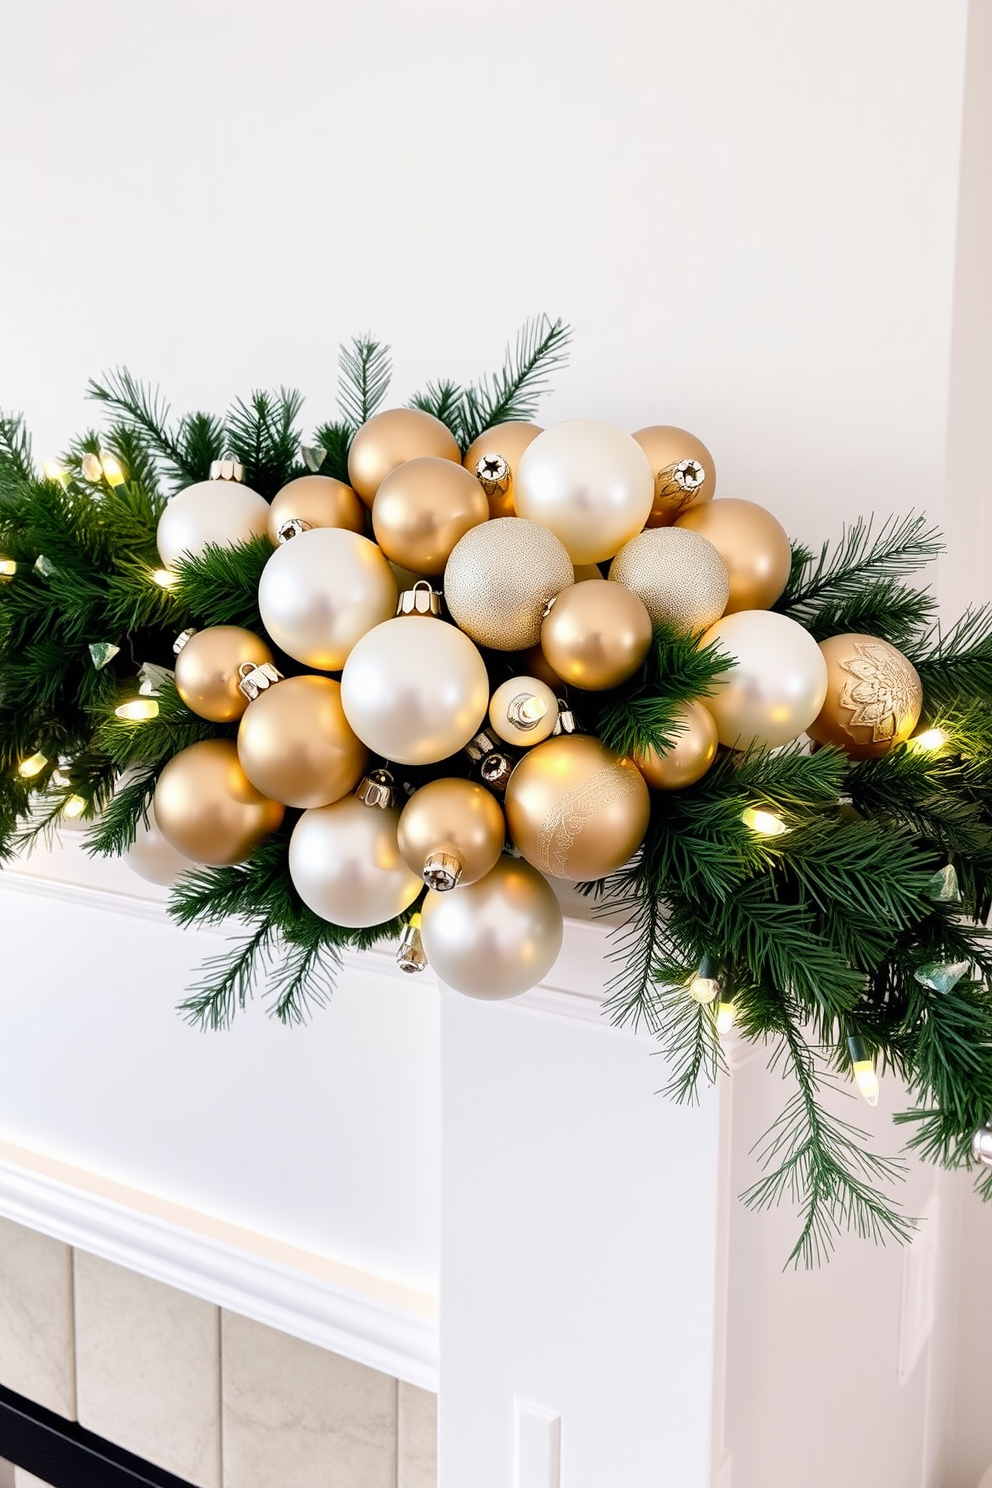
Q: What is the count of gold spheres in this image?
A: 14